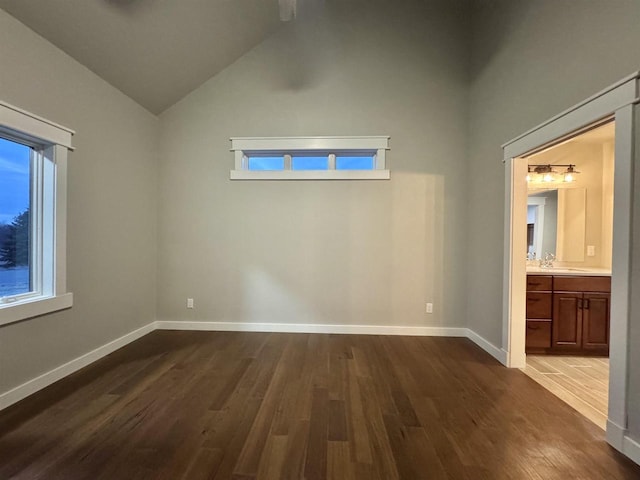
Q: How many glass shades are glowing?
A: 3